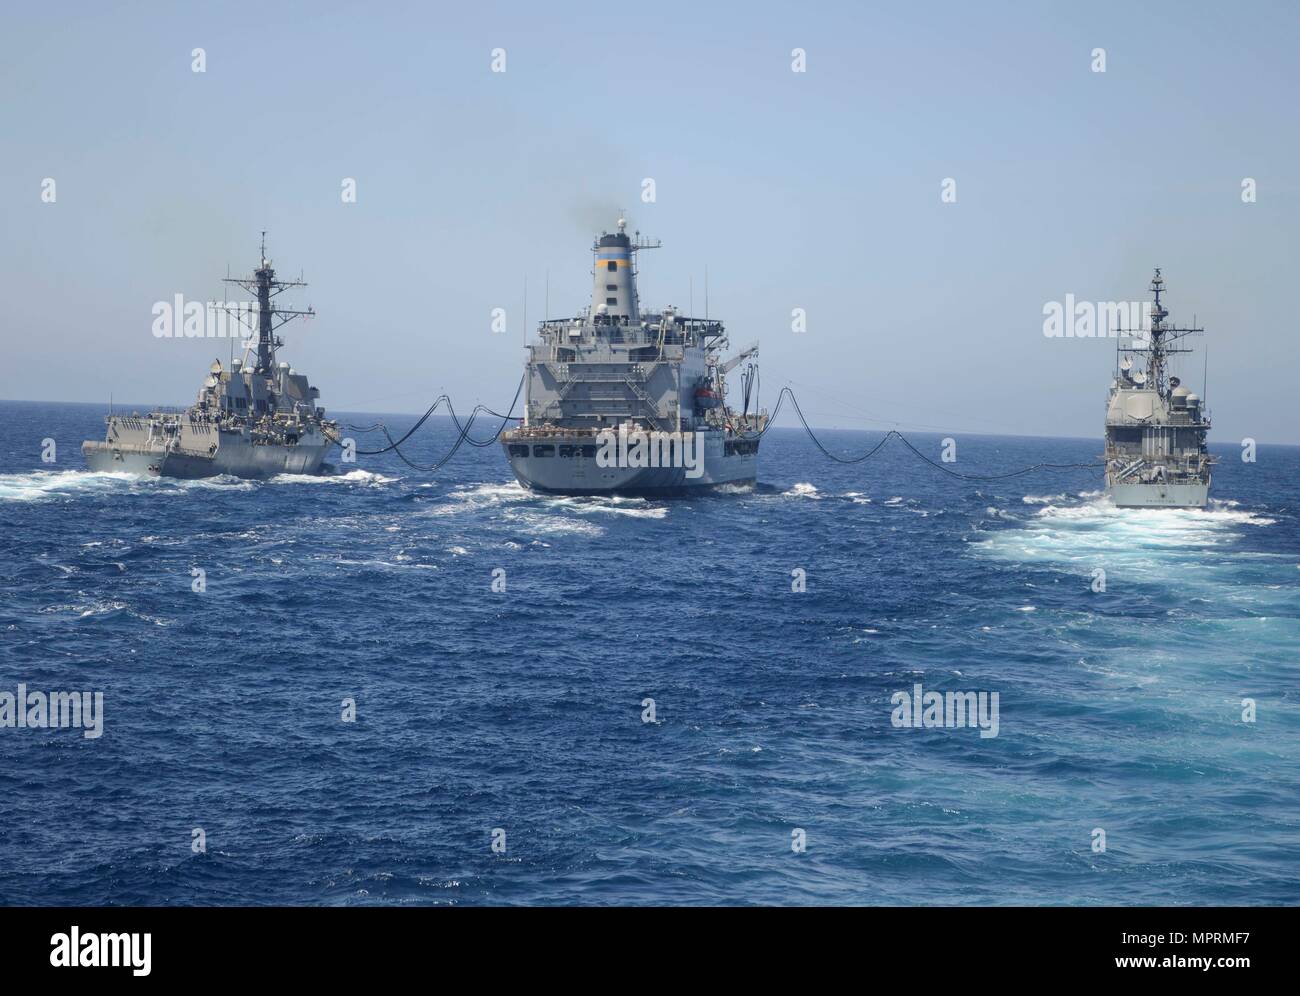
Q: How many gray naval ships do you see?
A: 3